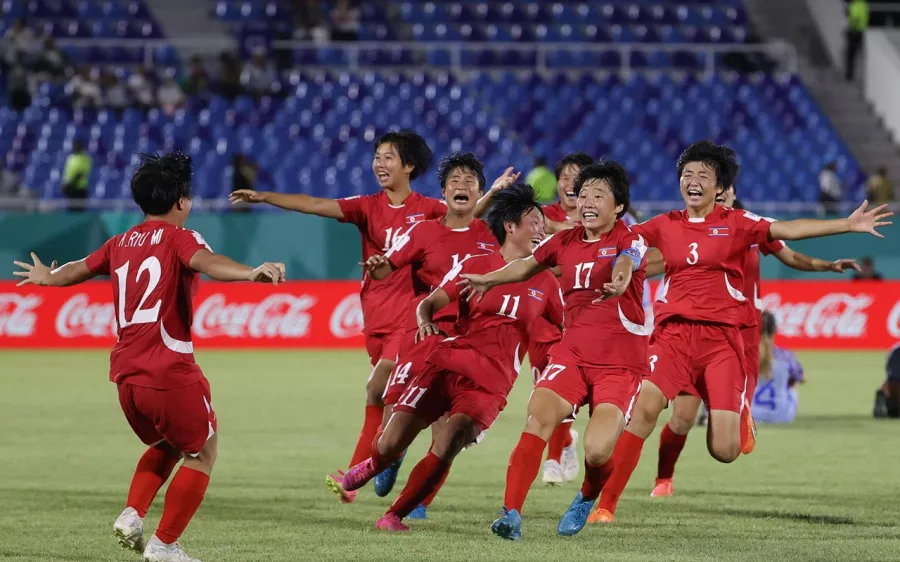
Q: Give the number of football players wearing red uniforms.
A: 8